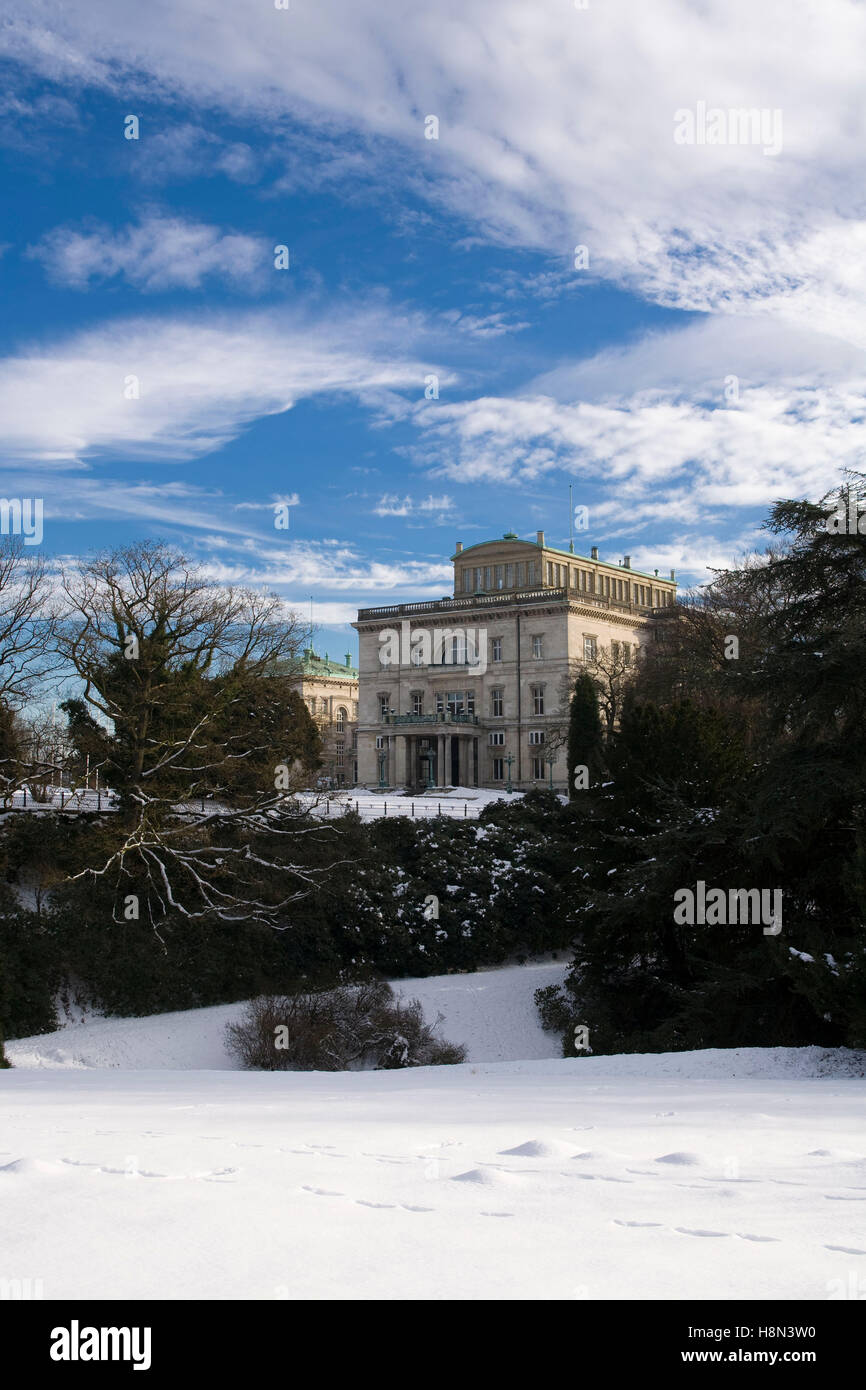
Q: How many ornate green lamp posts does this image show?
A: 4